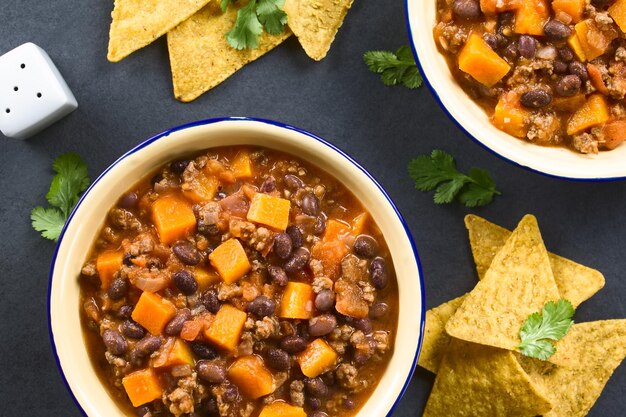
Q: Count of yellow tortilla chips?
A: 8